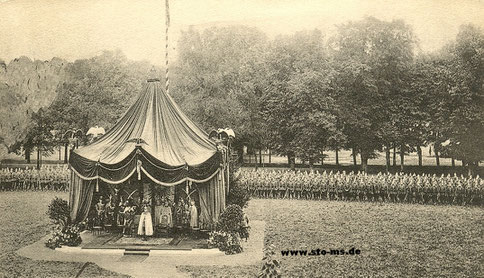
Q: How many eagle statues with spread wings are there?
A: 5